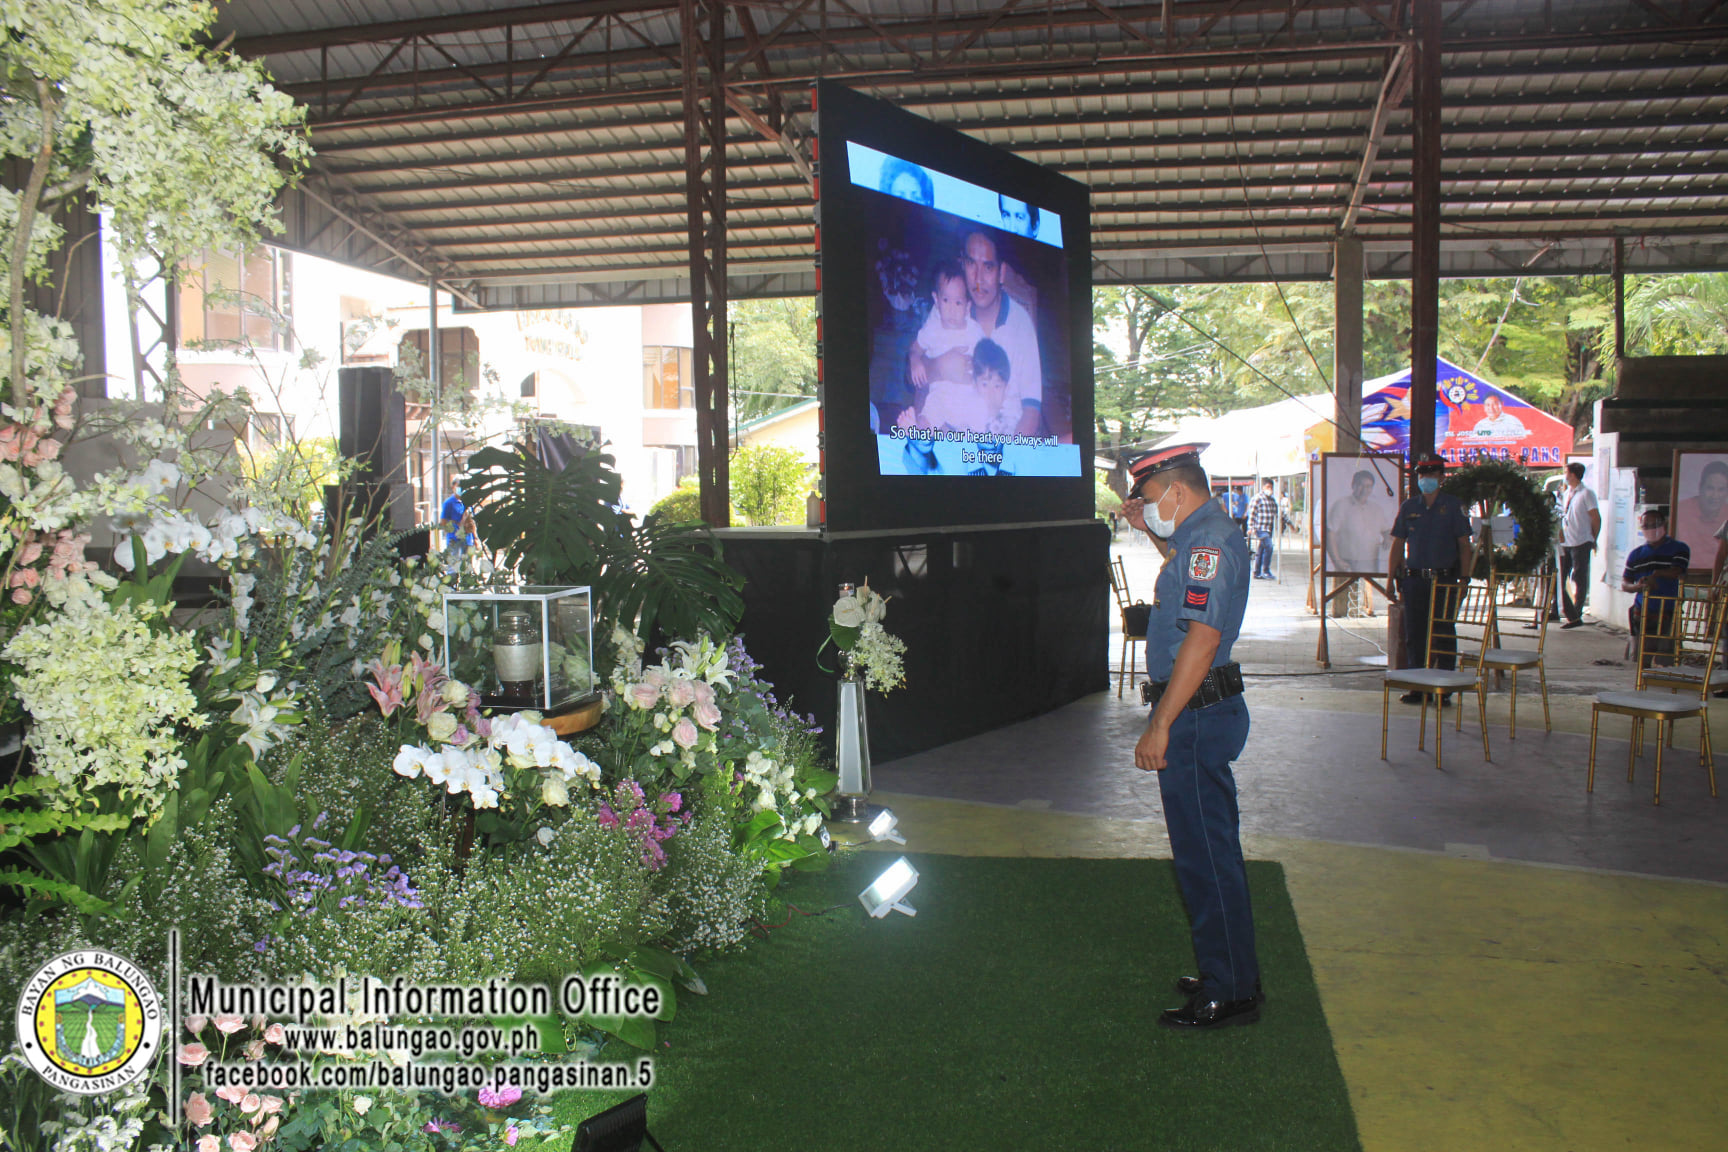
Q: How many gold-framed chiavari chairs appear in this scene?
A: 5